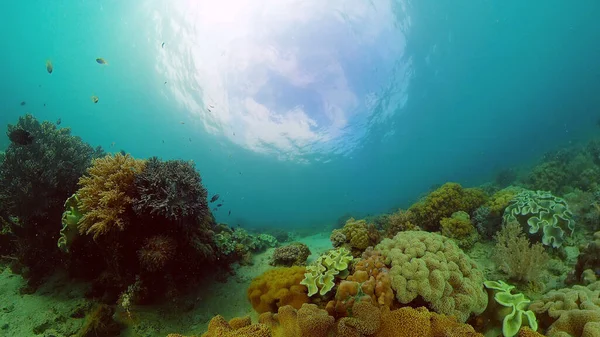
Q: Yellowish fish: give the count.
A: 3